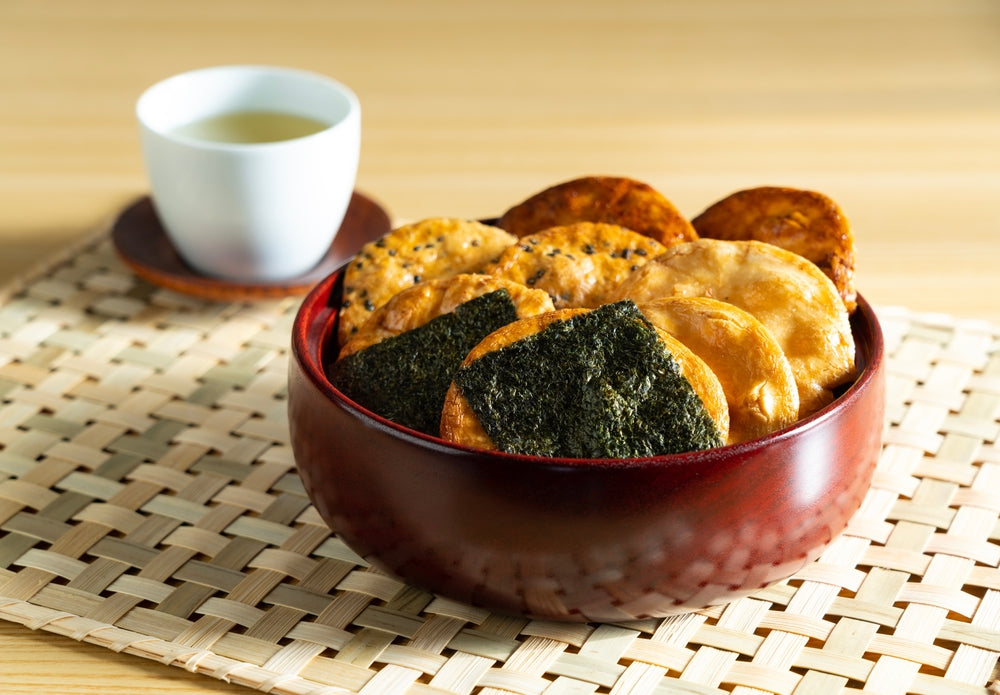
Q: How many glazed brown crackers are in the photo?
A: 2